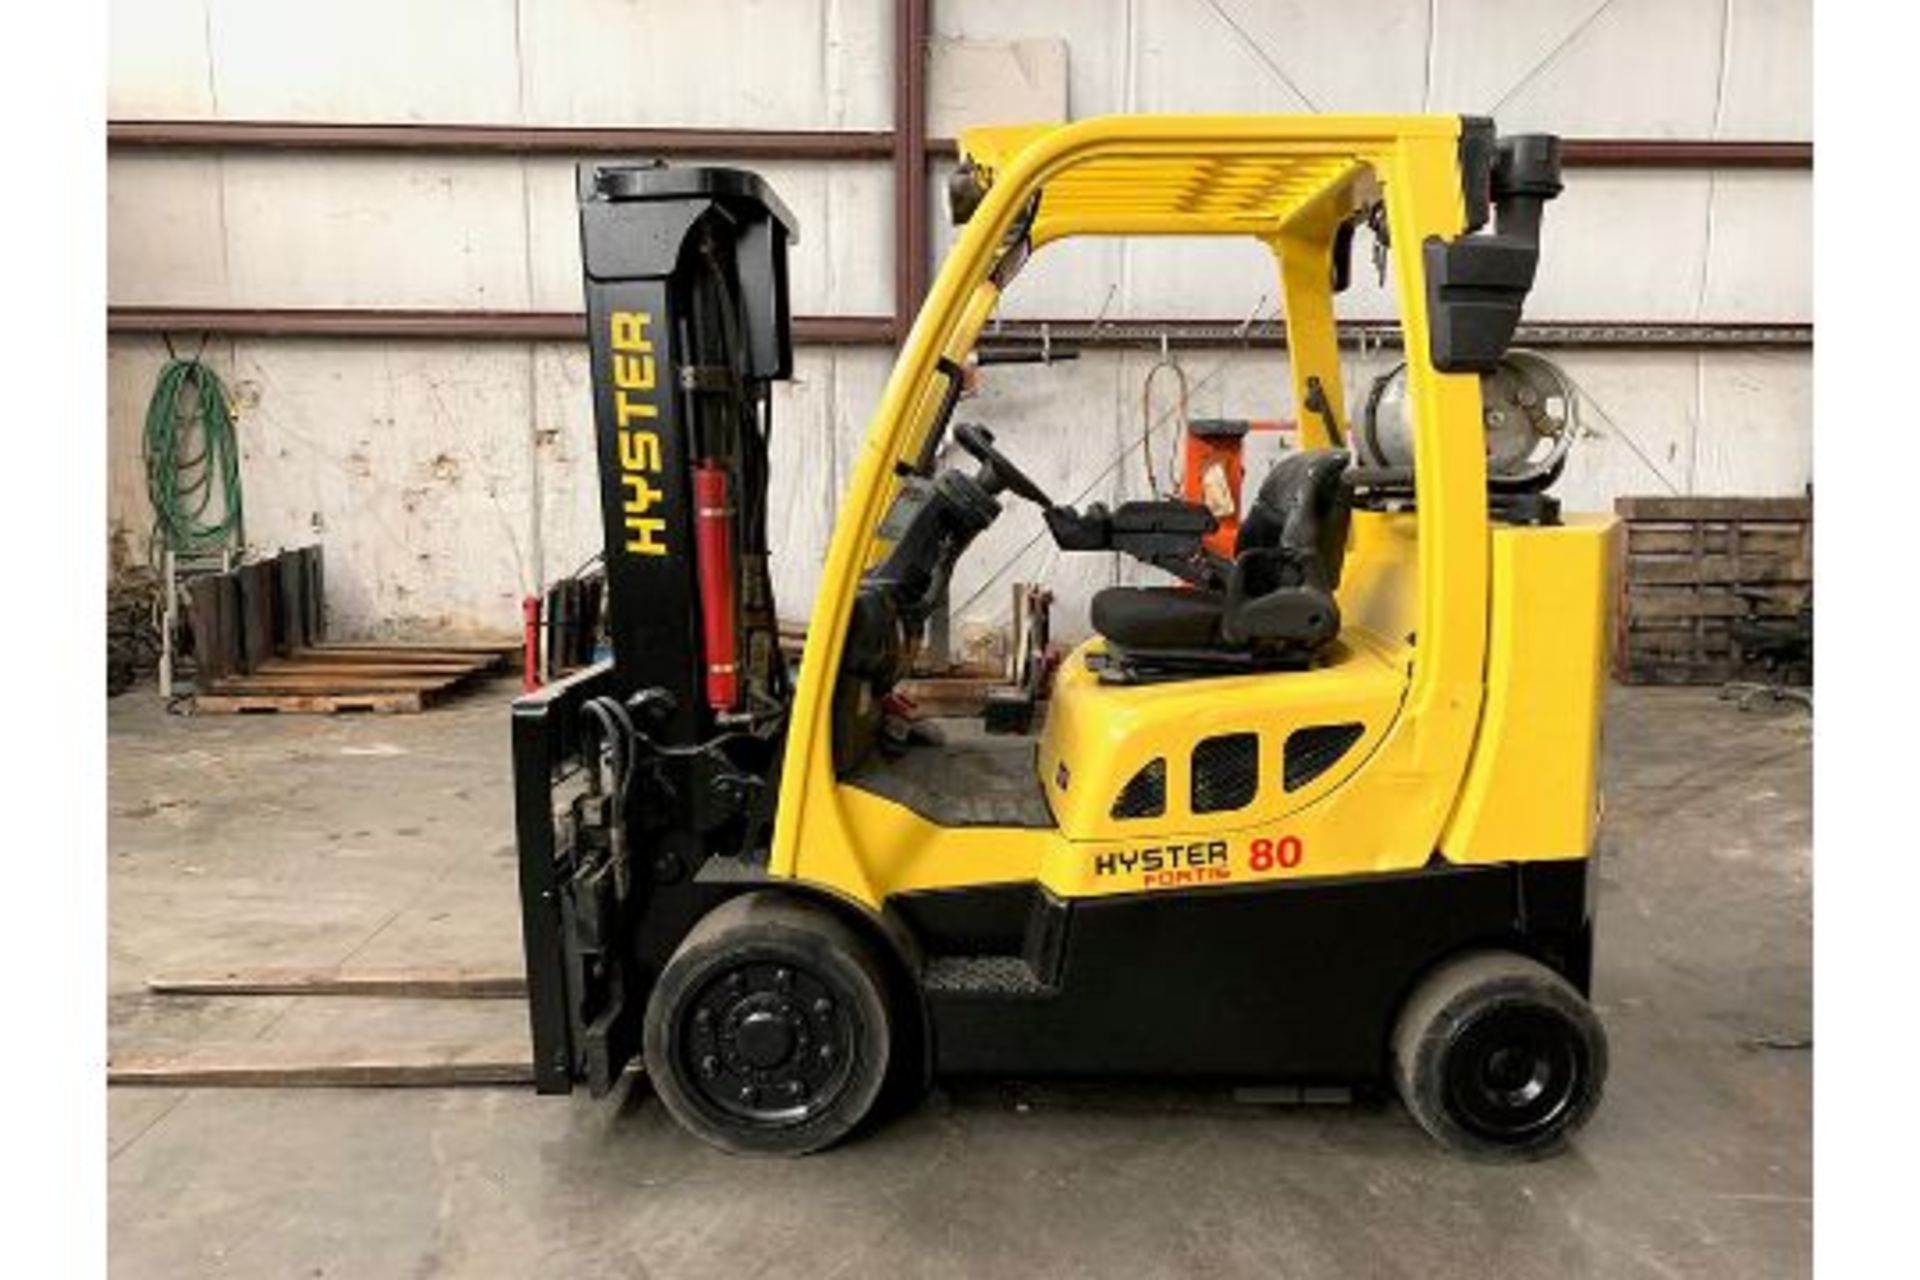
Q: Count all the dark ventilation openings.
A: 3